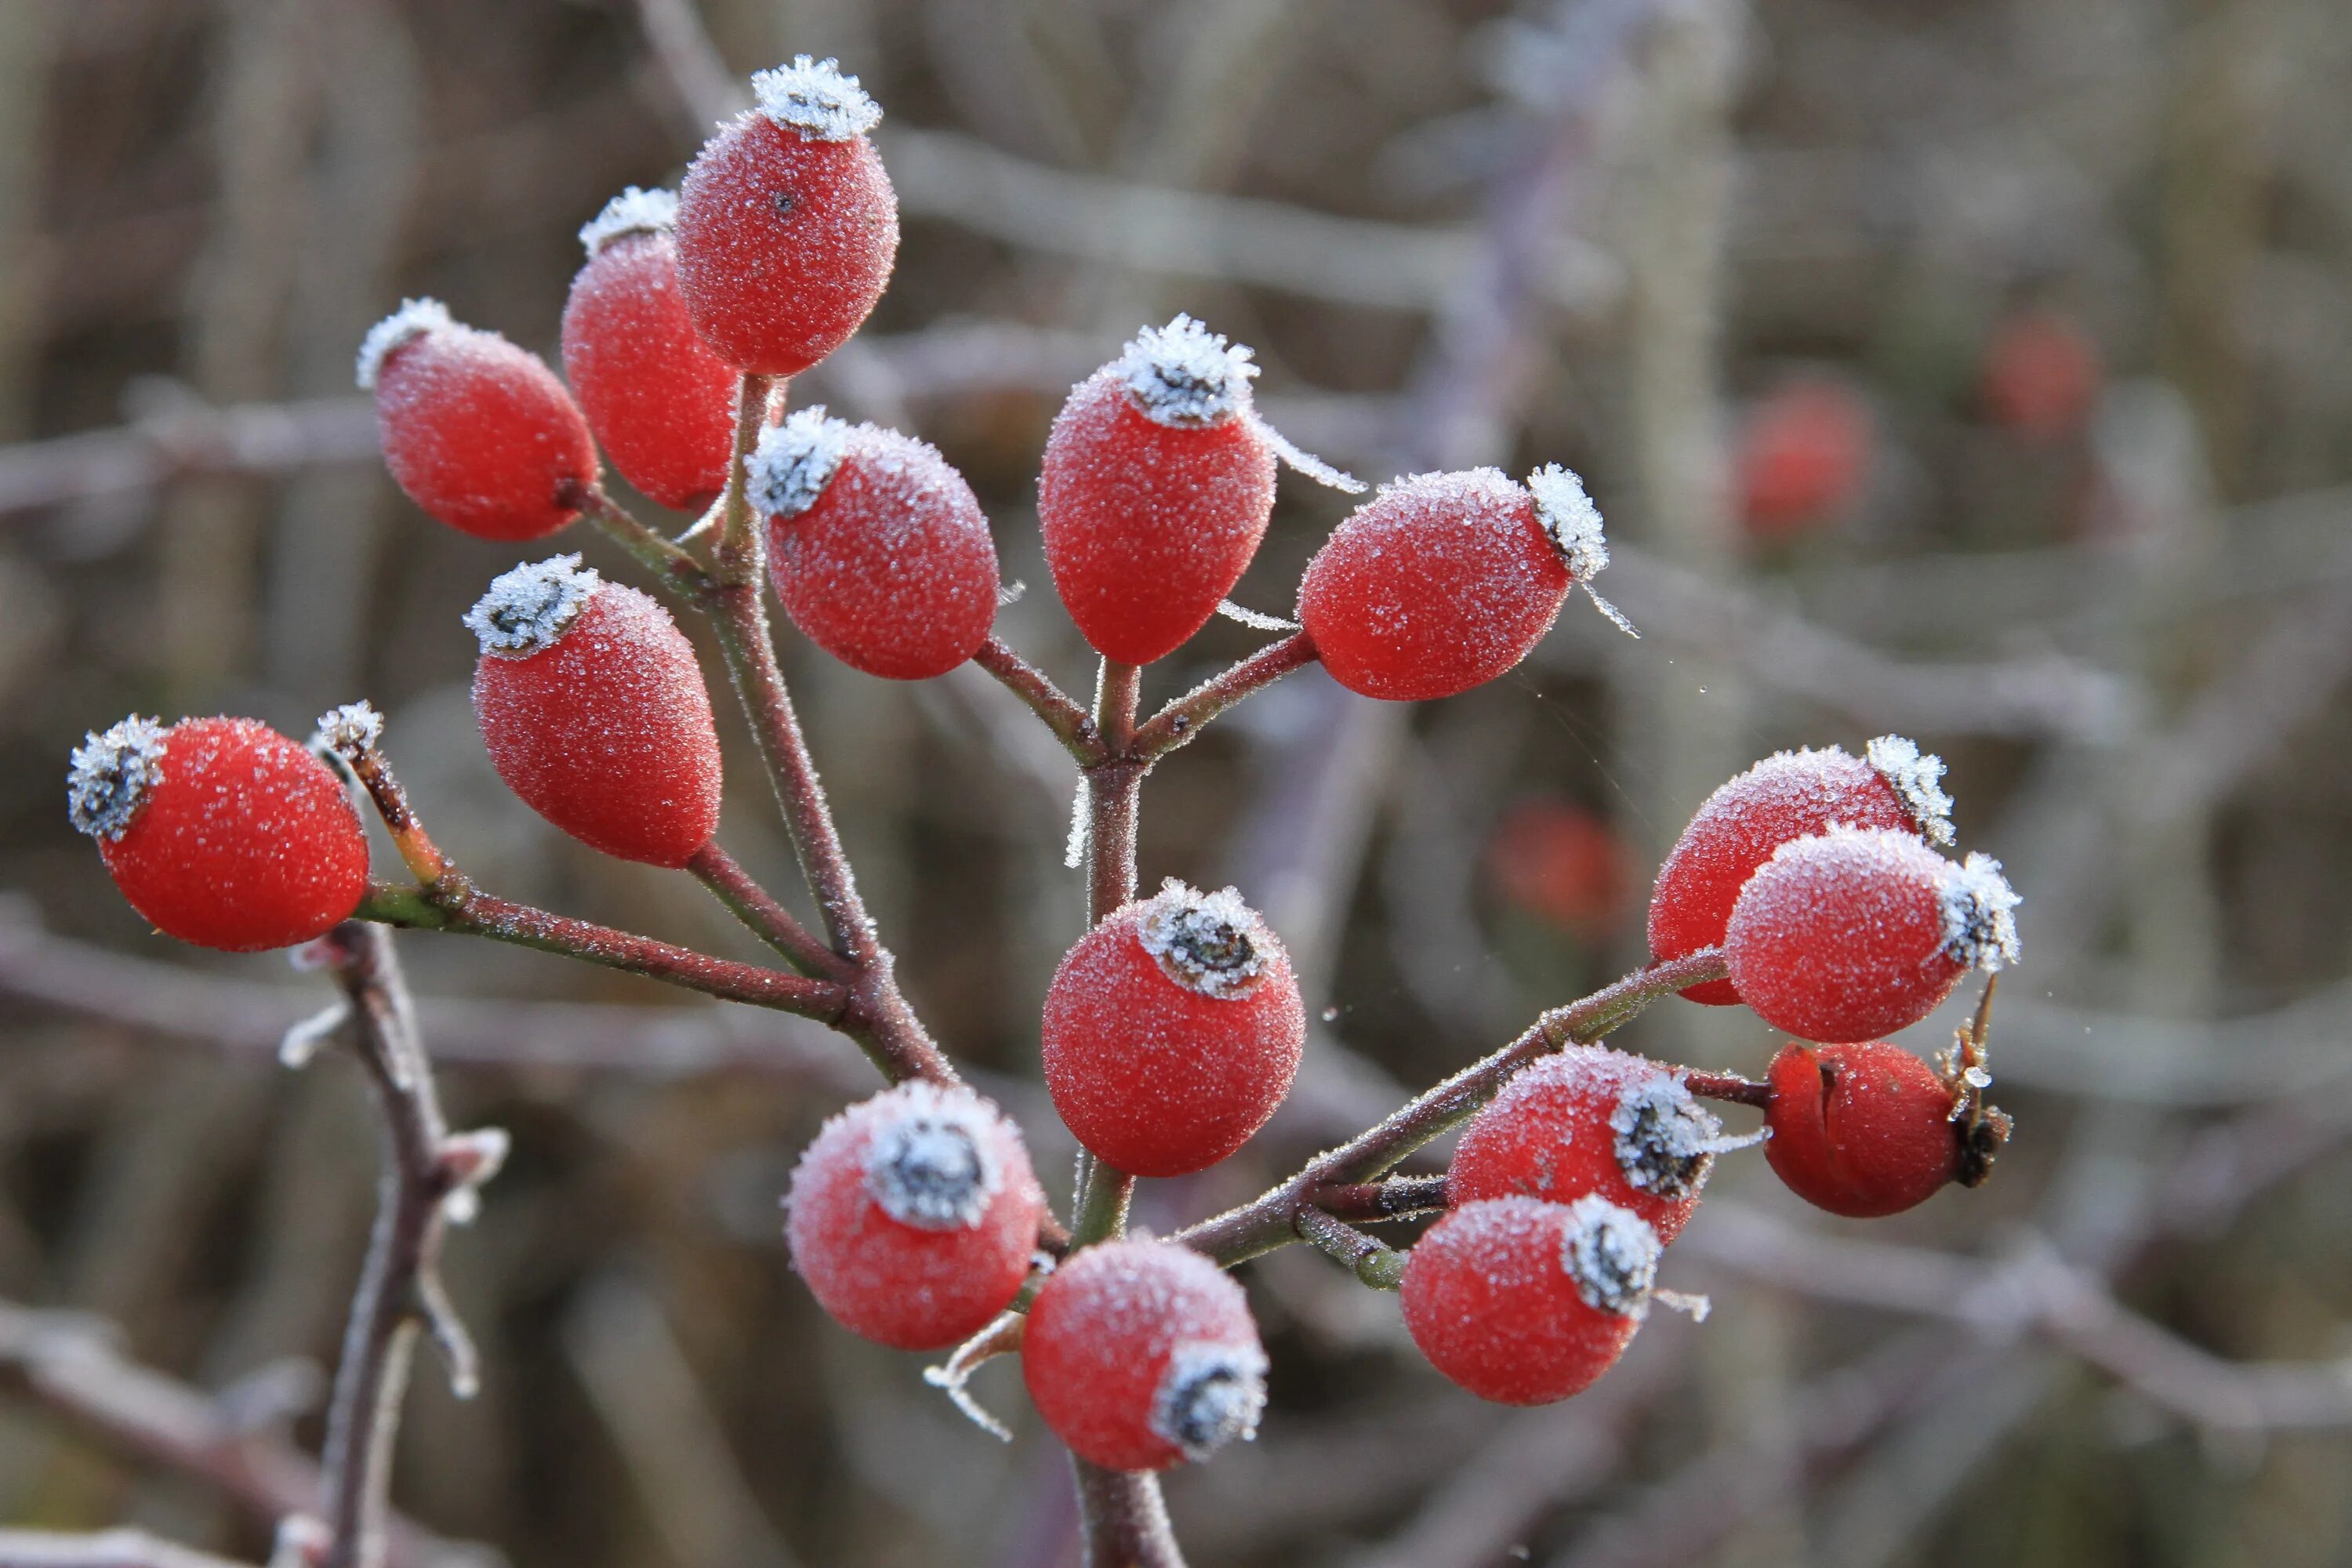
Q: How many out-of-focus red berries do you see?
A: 3